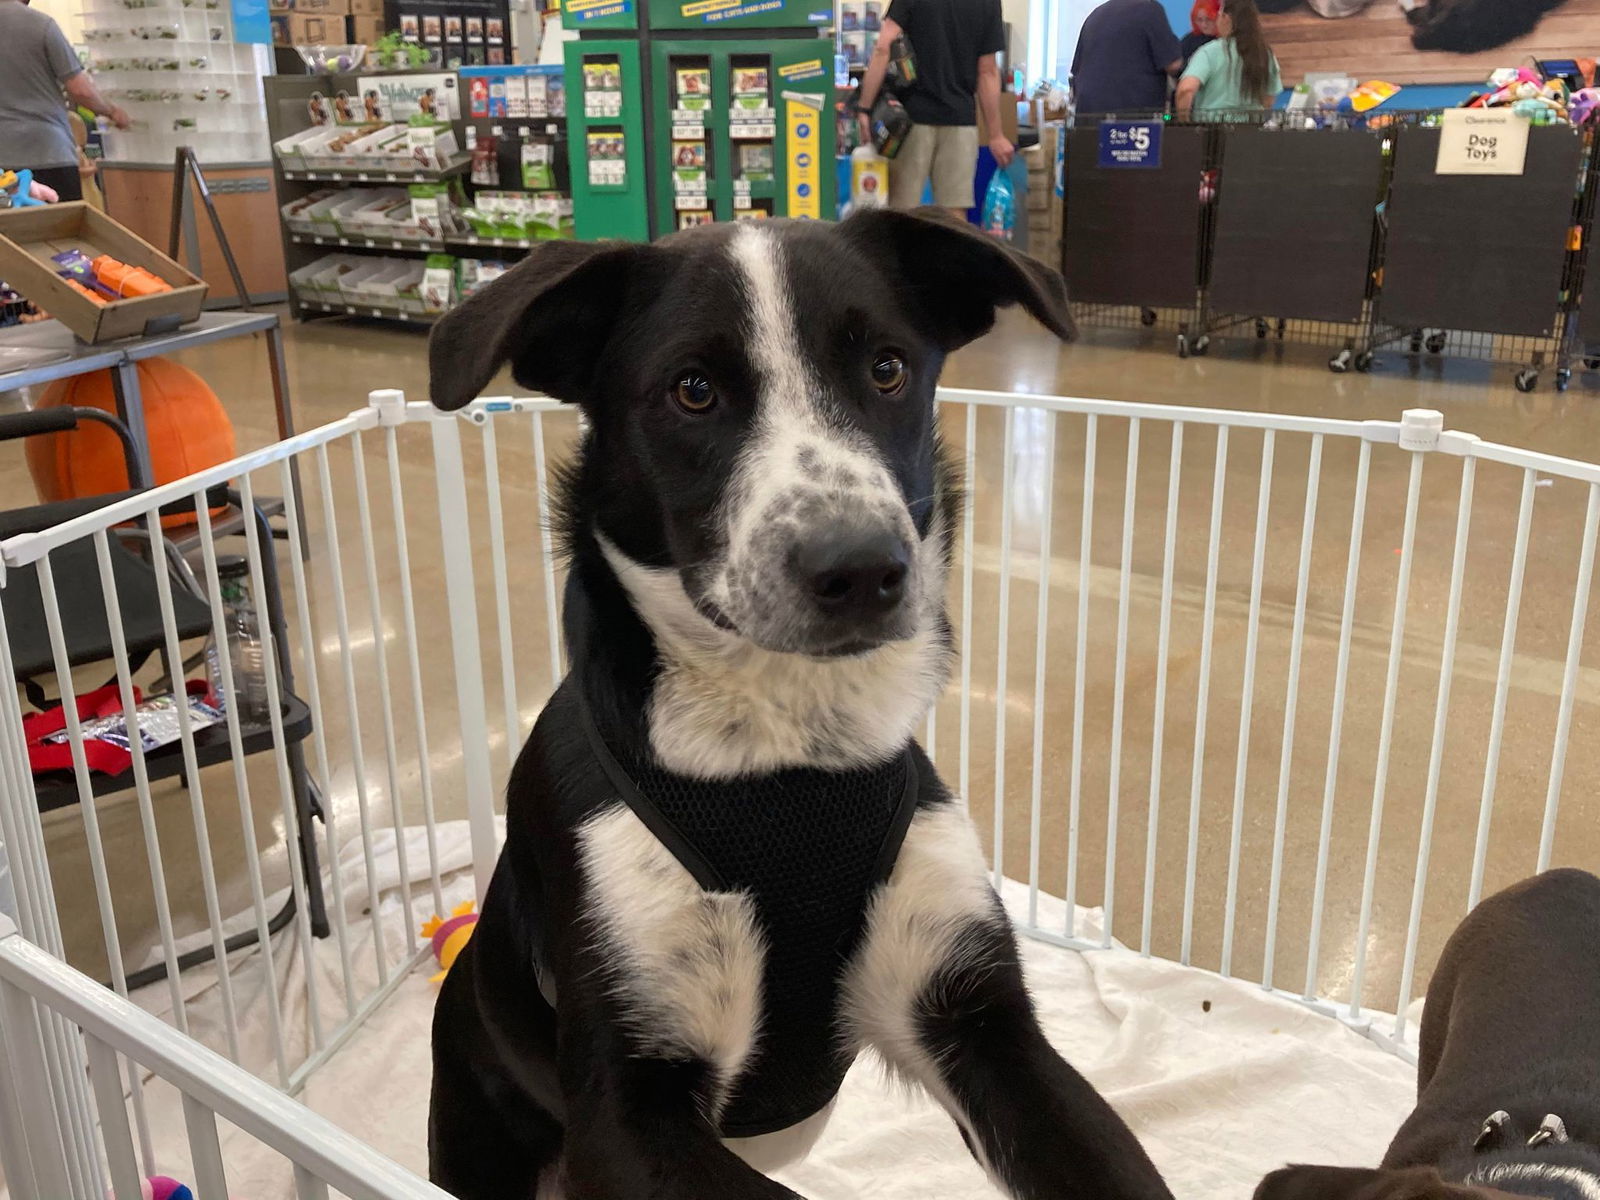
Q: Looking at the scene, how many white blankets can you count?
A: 1